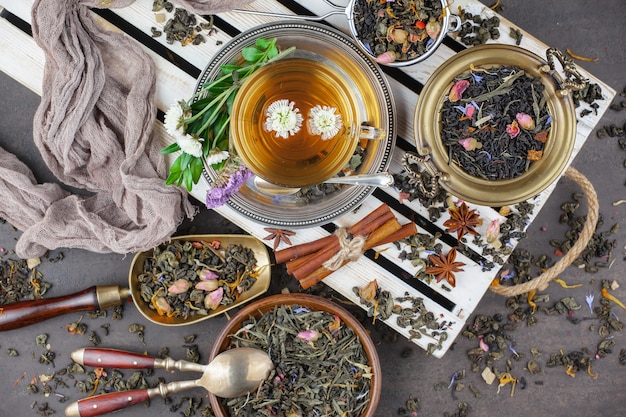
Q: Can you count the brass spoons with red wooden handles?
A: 2